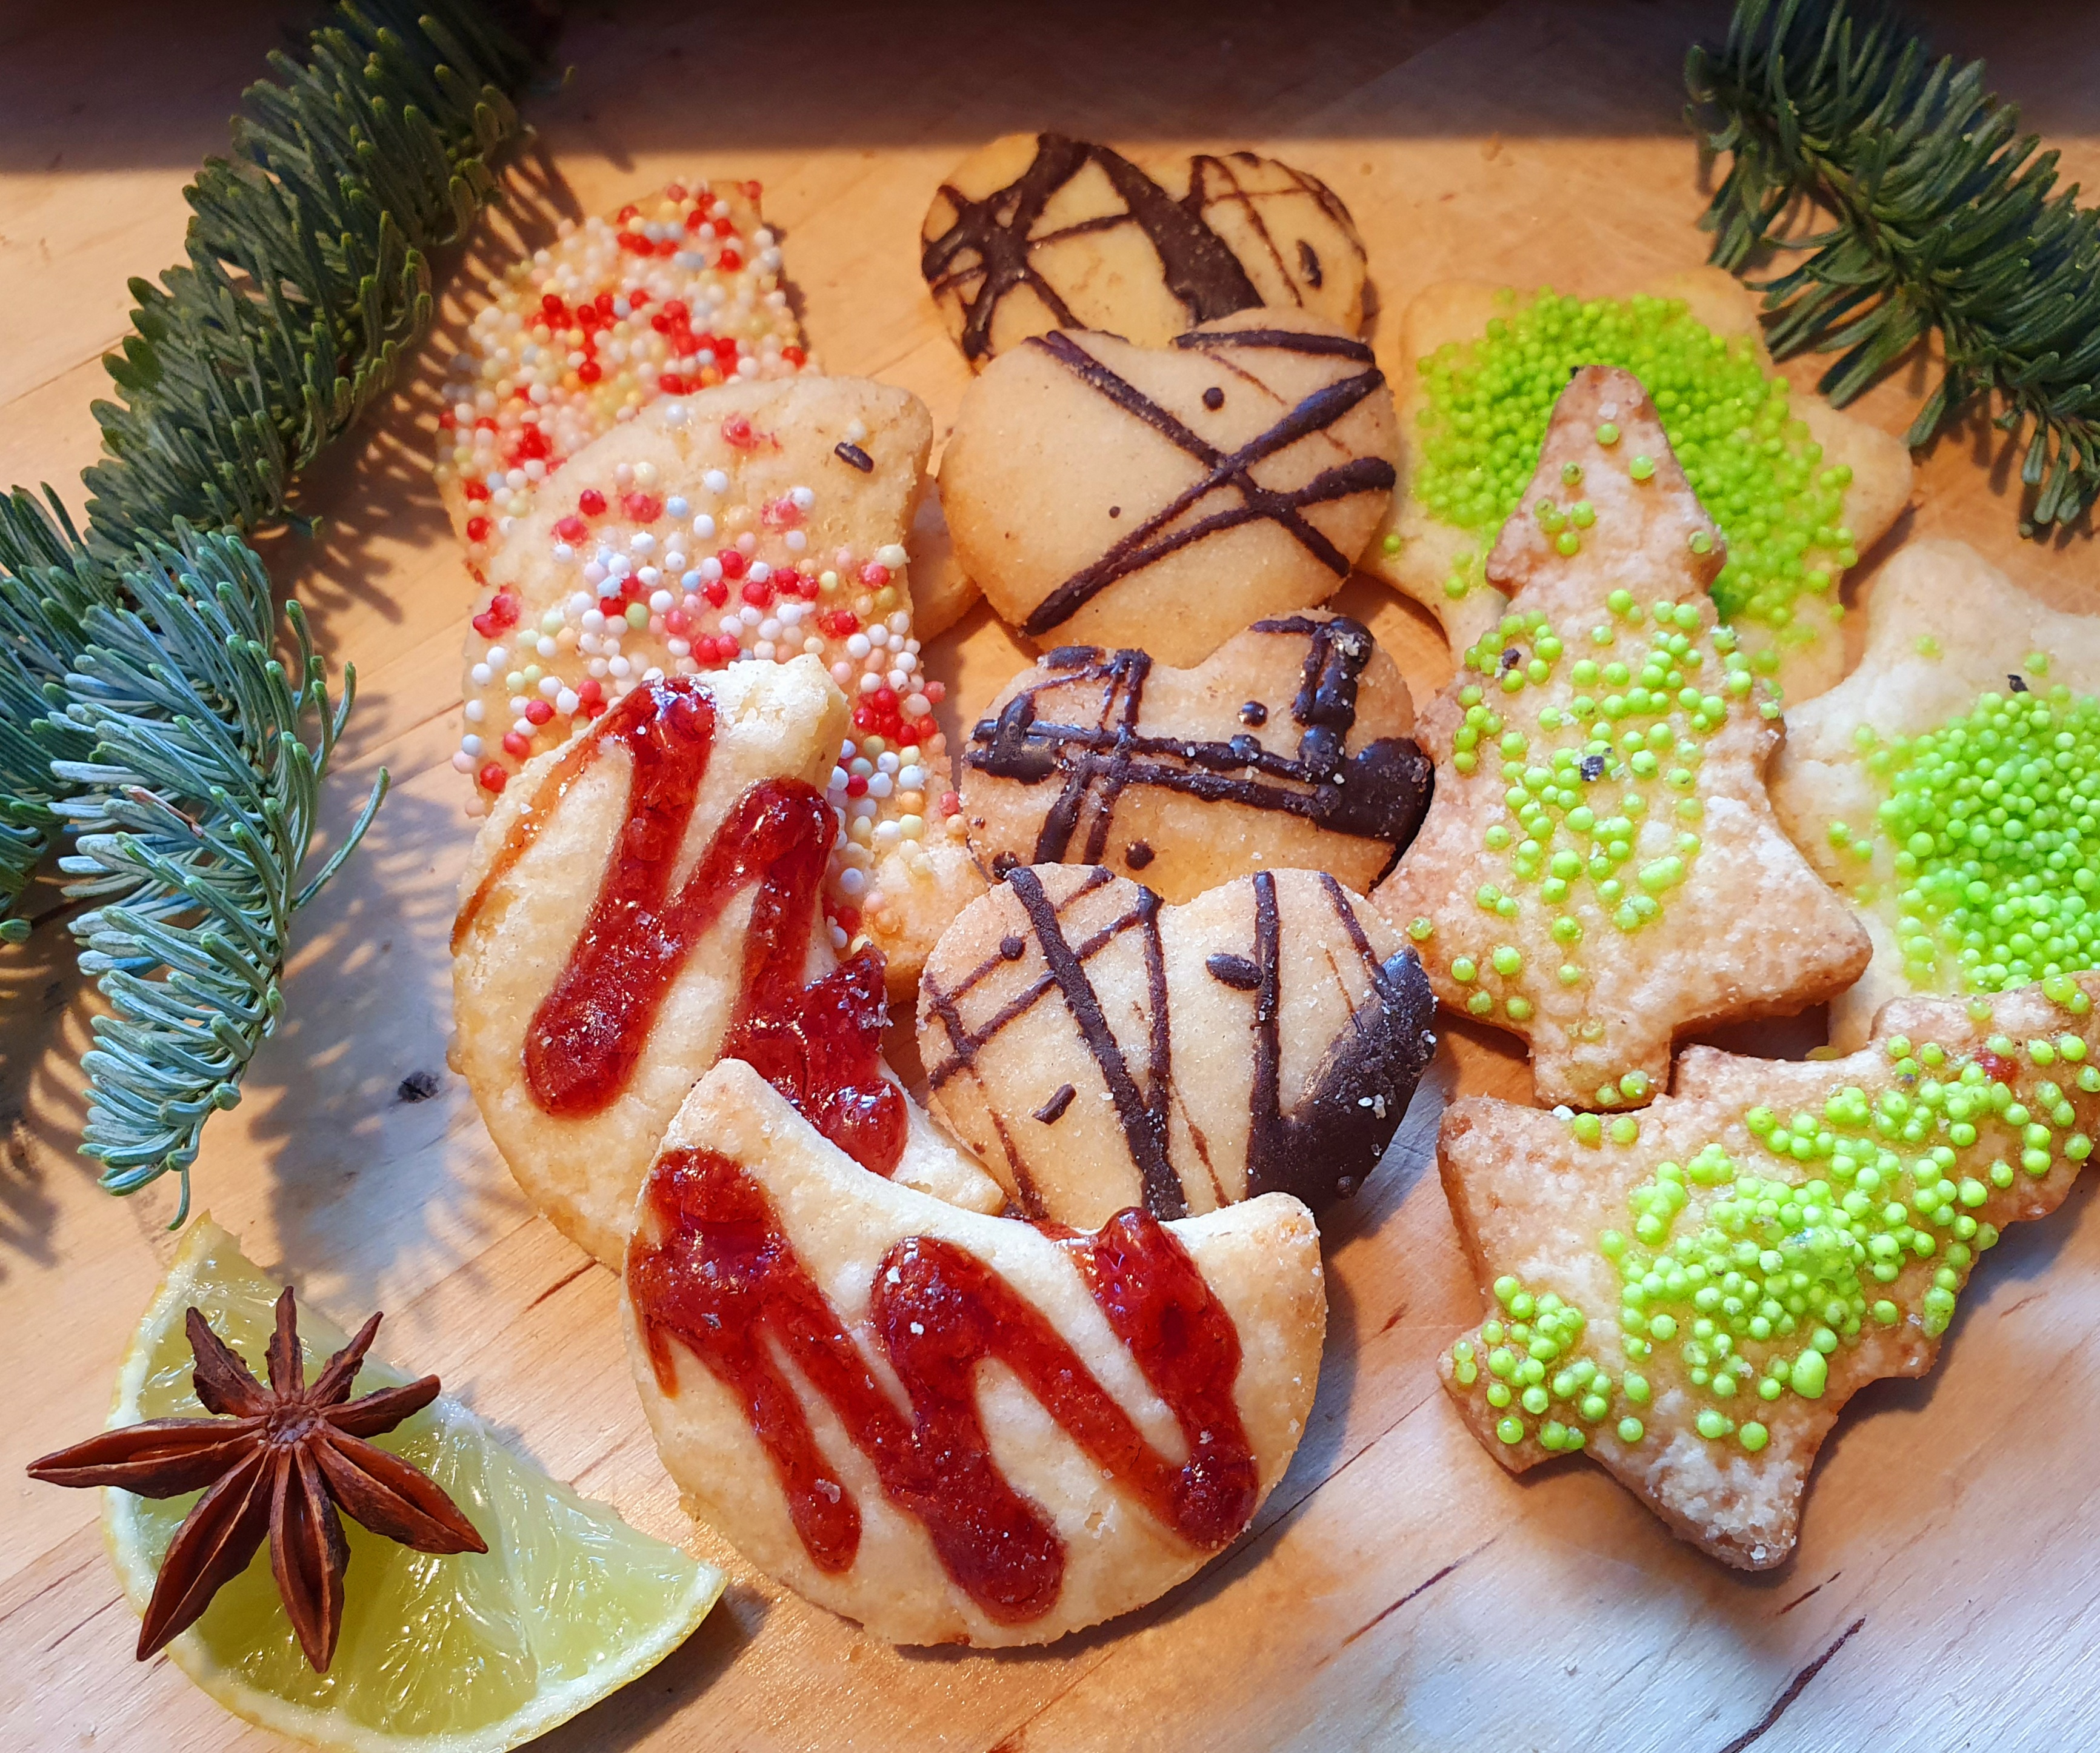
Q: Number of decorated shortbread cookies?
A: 12